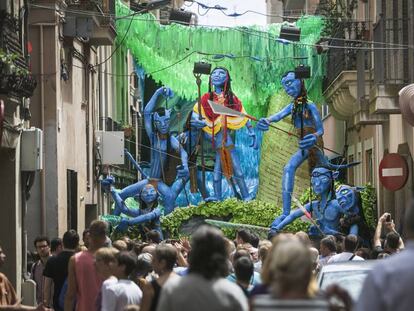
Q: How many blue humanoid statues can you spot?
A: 6